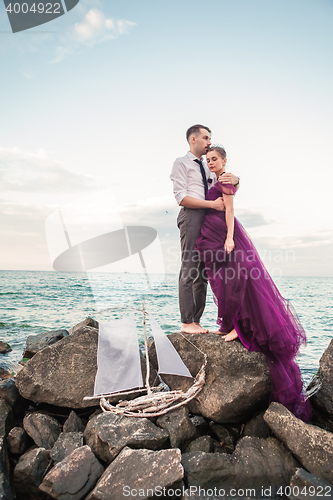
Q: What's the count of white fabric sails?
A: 2